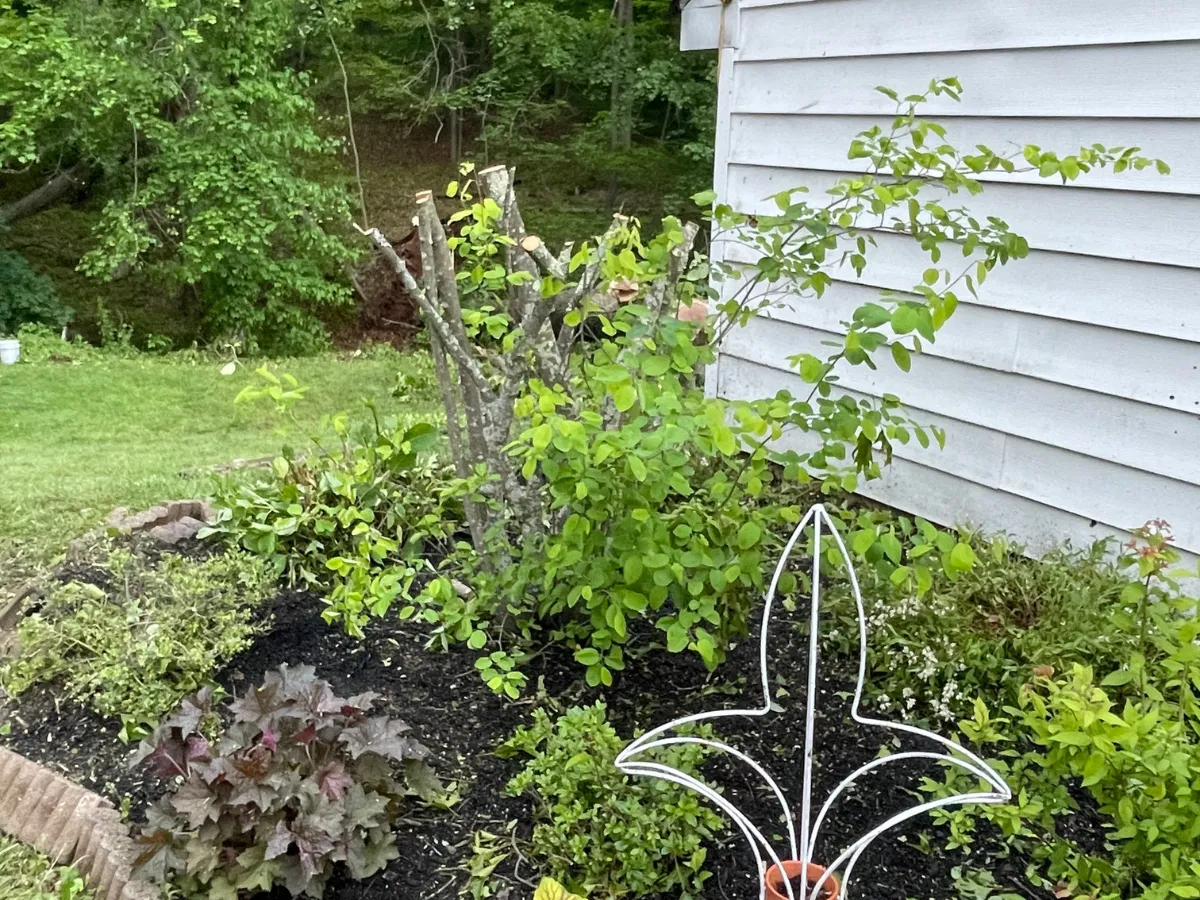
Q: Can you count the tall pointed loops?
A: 1